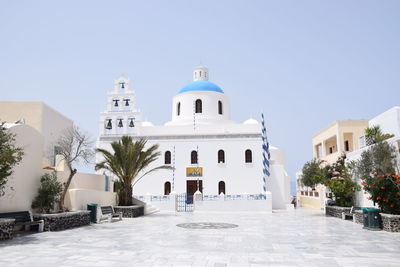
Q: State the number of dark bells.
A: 6